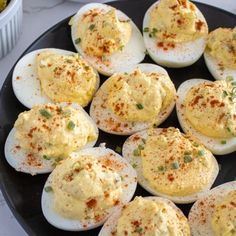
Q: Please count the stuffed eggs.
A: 11